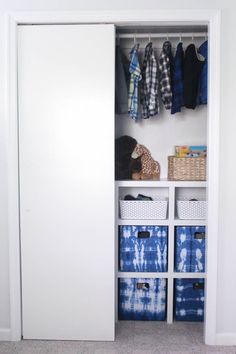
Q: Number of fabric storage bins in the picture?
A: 4